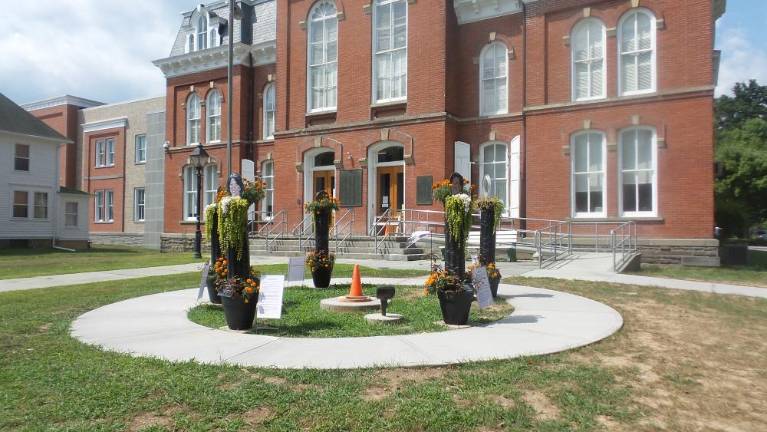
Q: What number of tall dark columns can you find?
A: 5